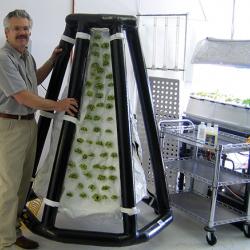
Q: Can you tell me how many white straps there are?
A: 7